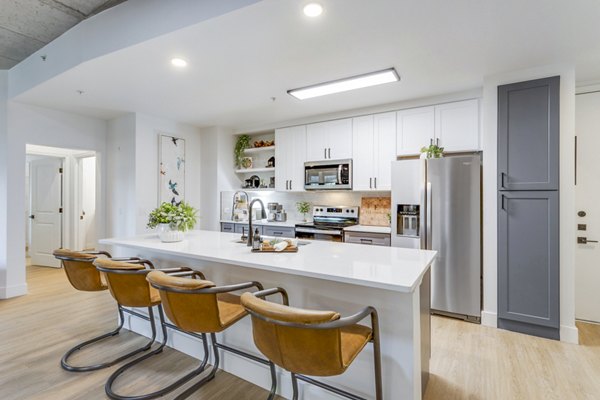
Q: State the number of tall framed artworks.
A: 1